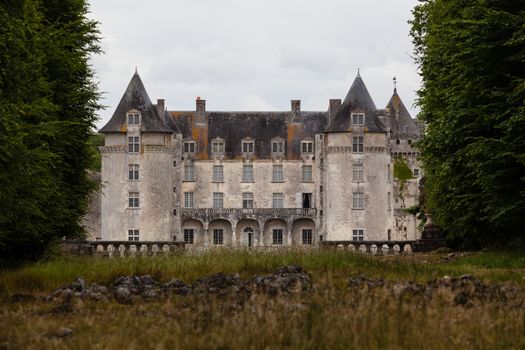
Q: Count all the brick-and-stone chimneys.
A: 4